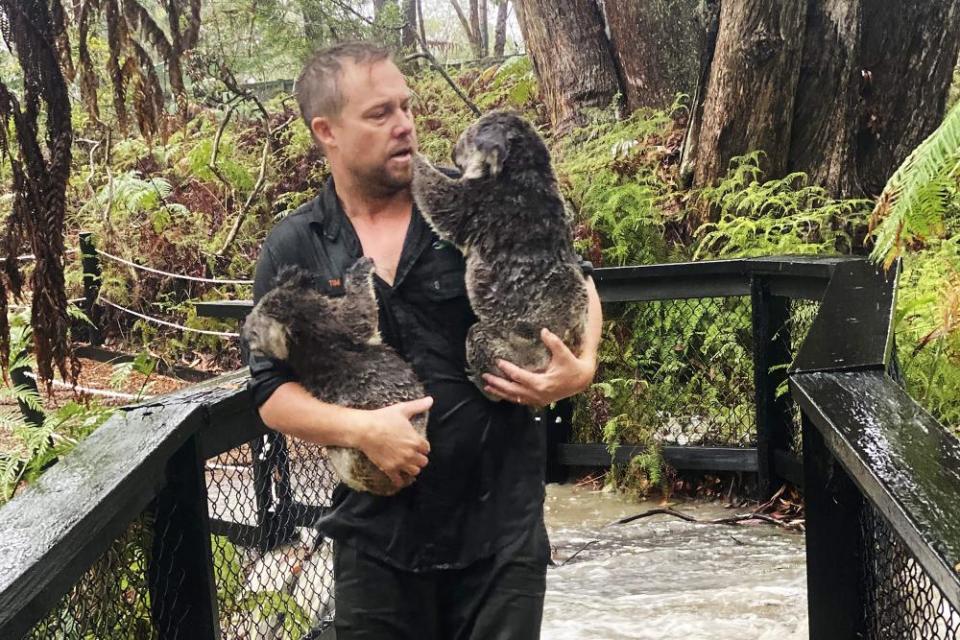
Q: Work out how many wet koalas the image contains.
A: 2